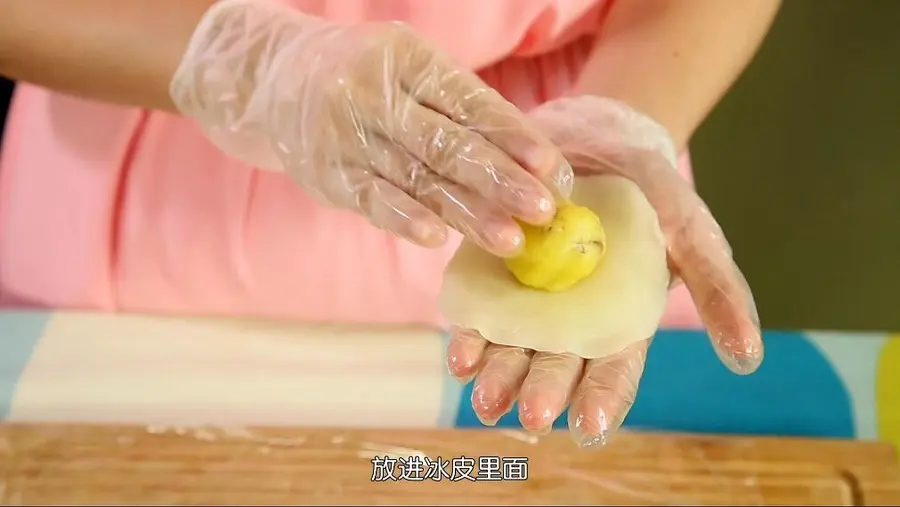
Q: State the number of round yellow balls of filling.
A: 1